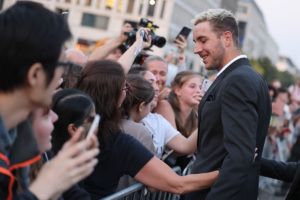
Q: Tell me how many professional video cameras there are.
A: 1